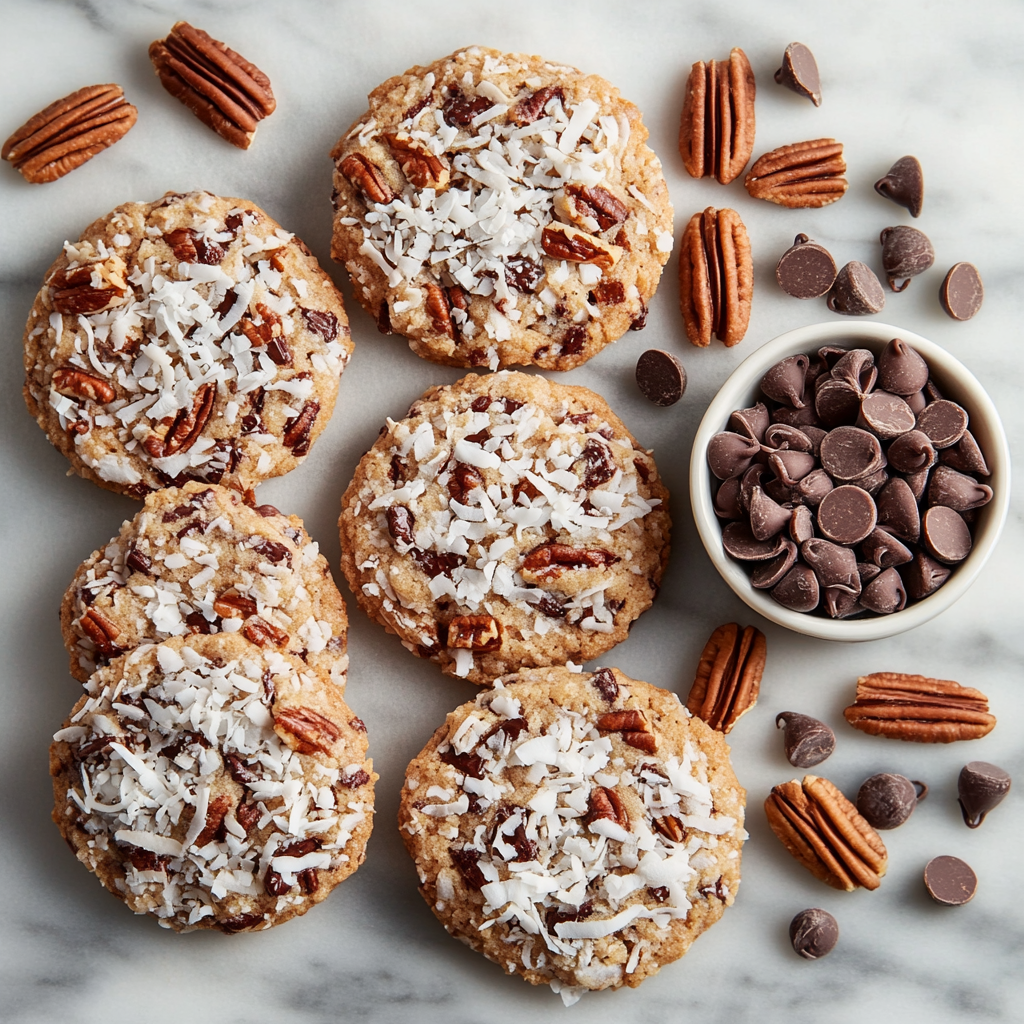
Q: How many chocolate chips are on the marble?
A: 12